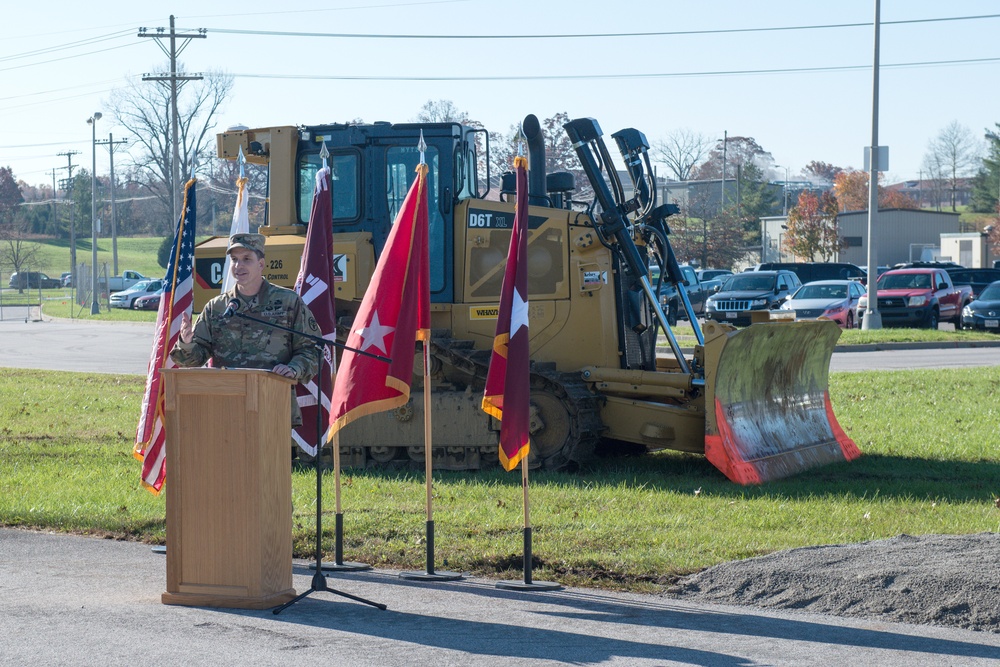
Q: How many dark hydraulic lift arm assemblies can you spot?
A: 2